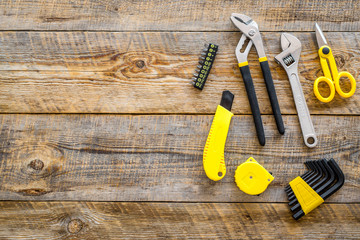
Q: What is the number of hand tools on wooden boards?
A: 7